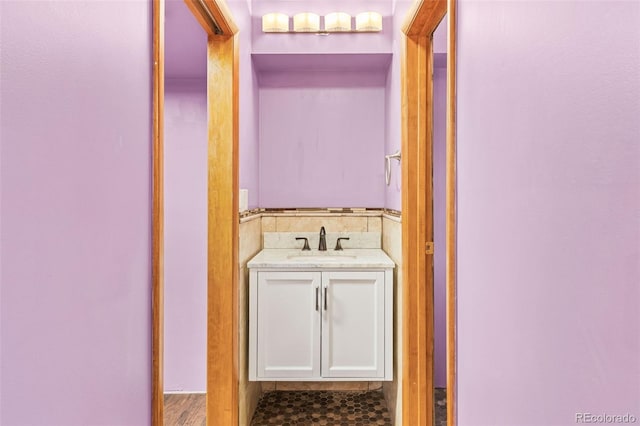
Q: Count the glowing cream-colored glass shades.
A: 4